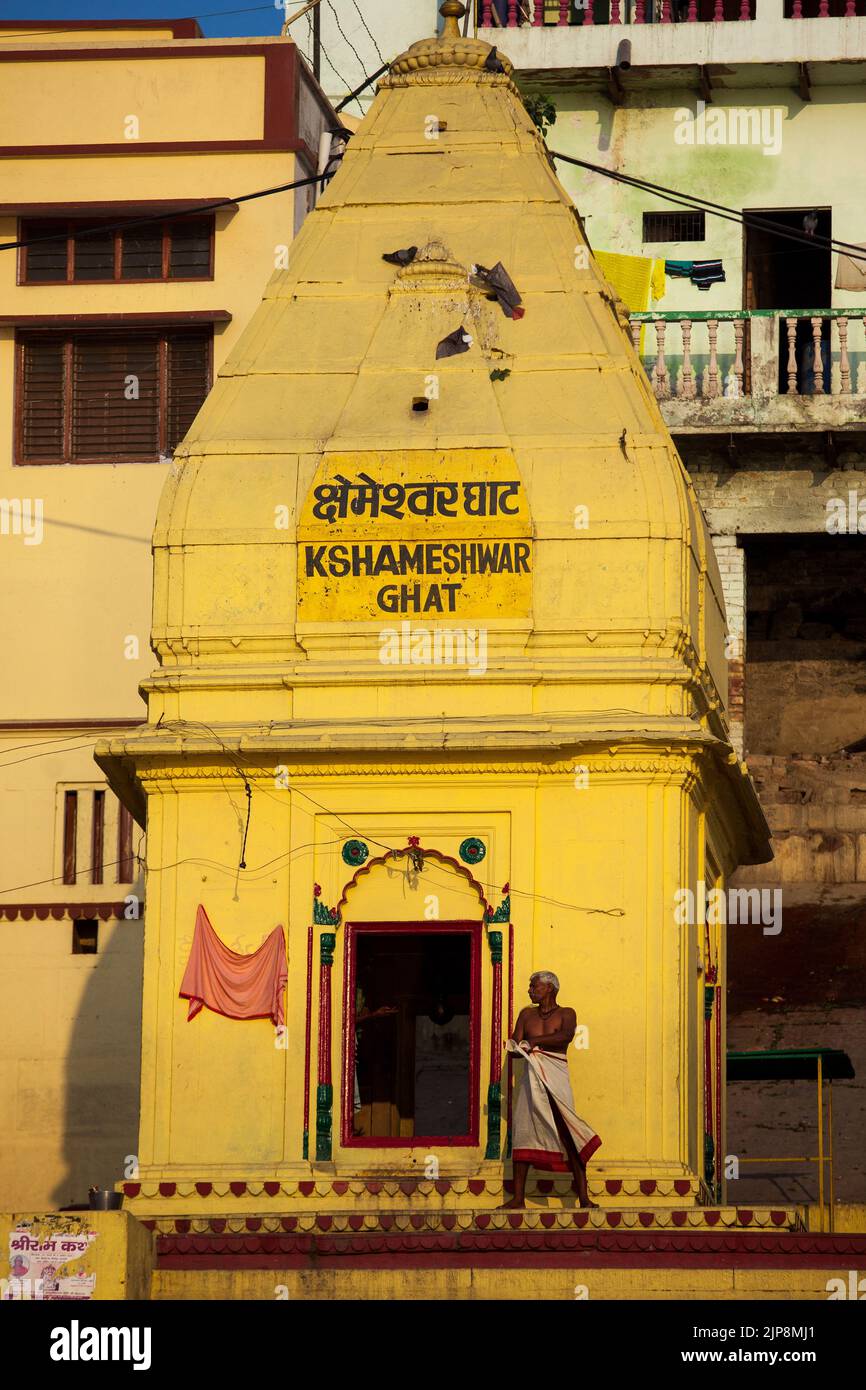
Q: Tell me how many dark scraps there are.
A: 2